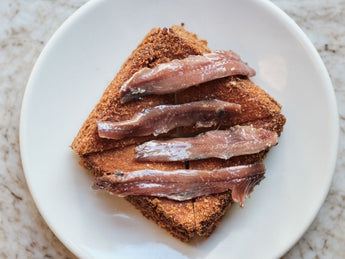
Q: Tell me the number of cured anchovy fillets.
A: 4